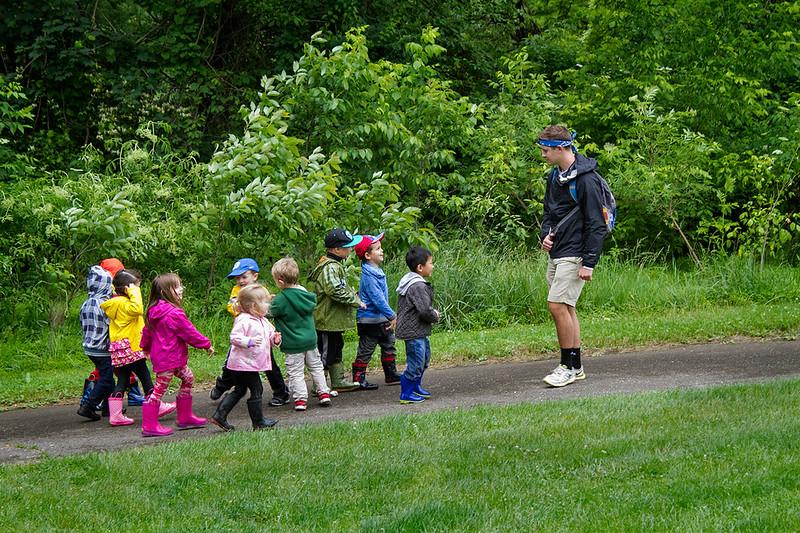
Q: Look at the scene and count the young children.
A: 10